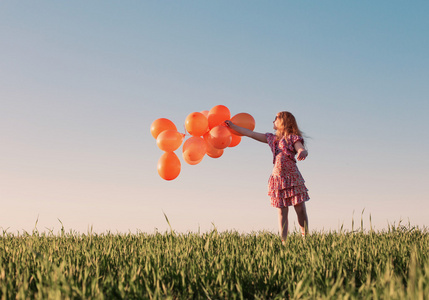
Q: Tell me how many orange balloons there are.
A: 12